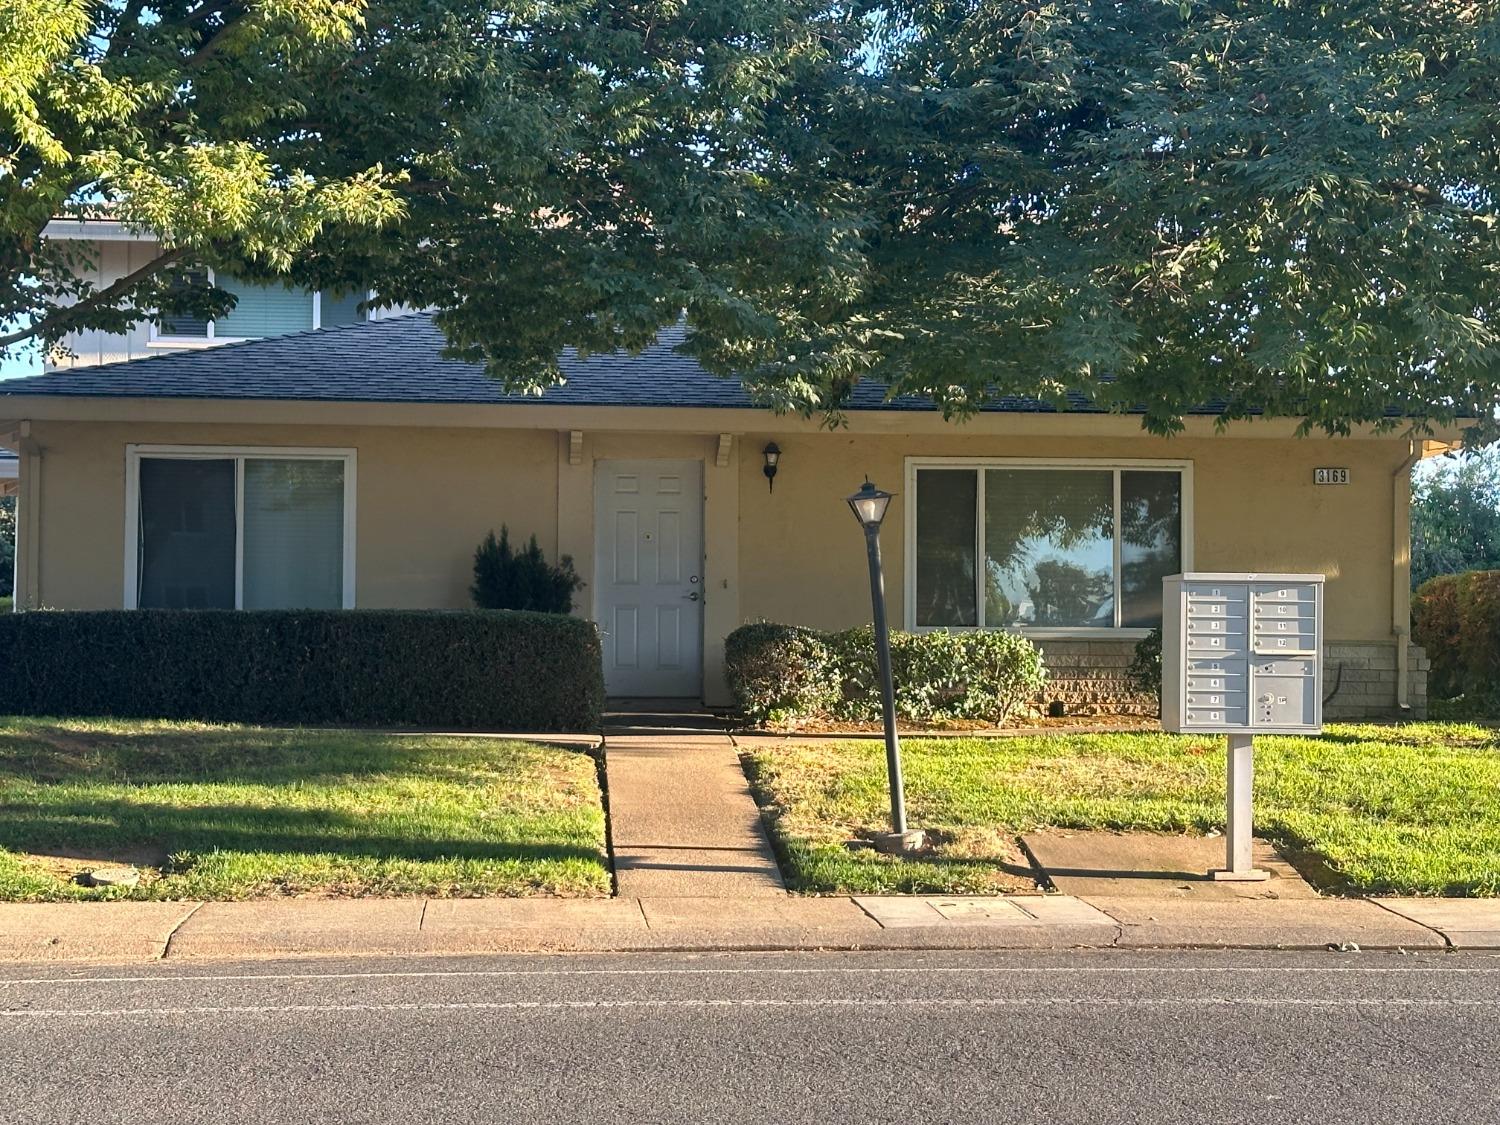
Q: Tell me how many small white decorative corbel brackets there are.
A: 2